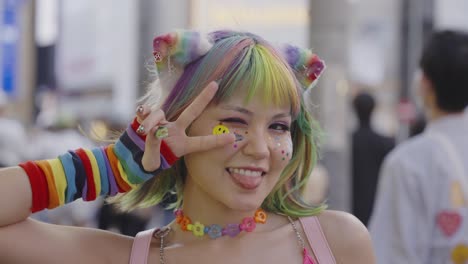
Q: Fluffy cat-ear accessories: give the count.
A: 2